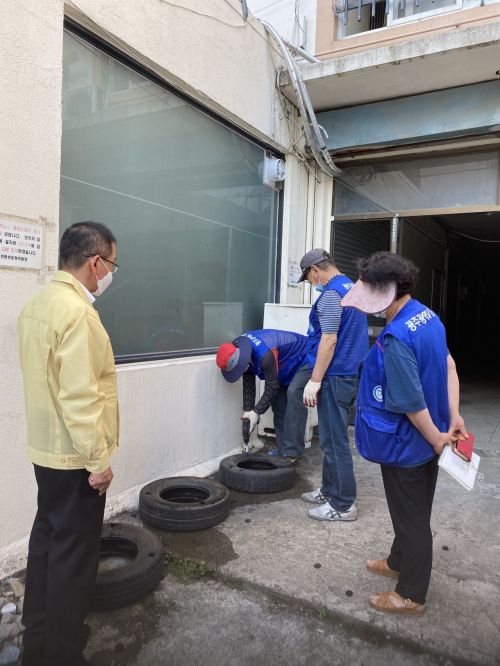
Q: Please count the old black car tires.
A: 3